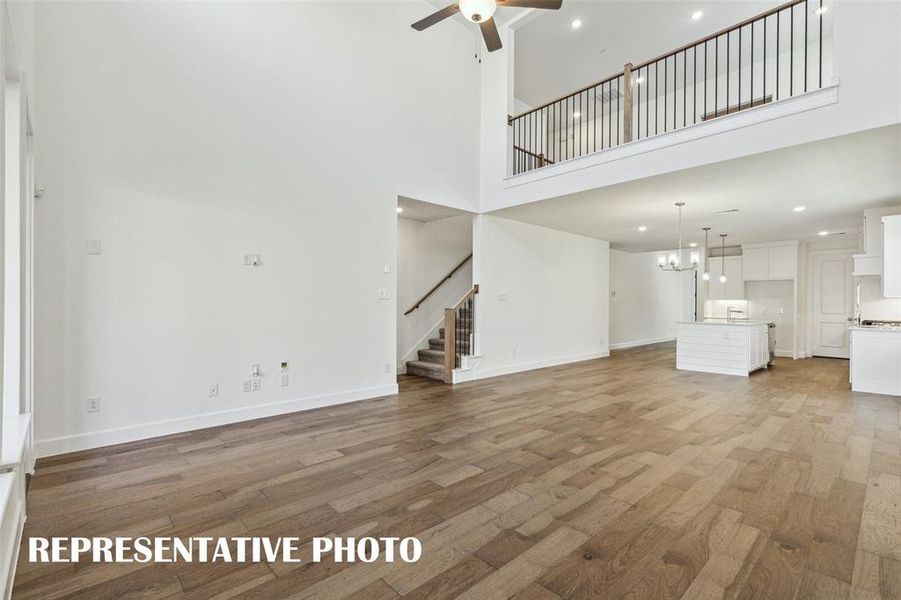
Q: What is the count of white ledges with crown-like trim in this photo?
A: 1